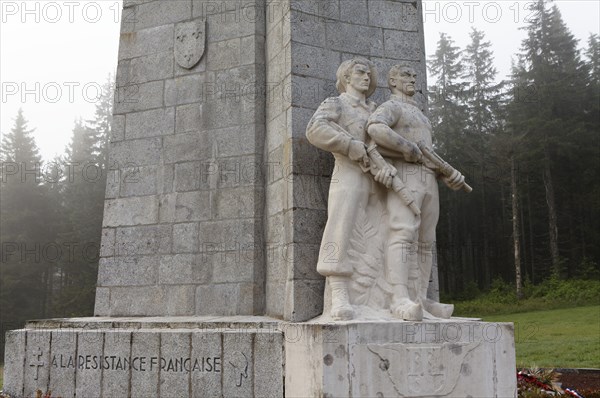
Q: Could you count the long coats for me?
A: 1